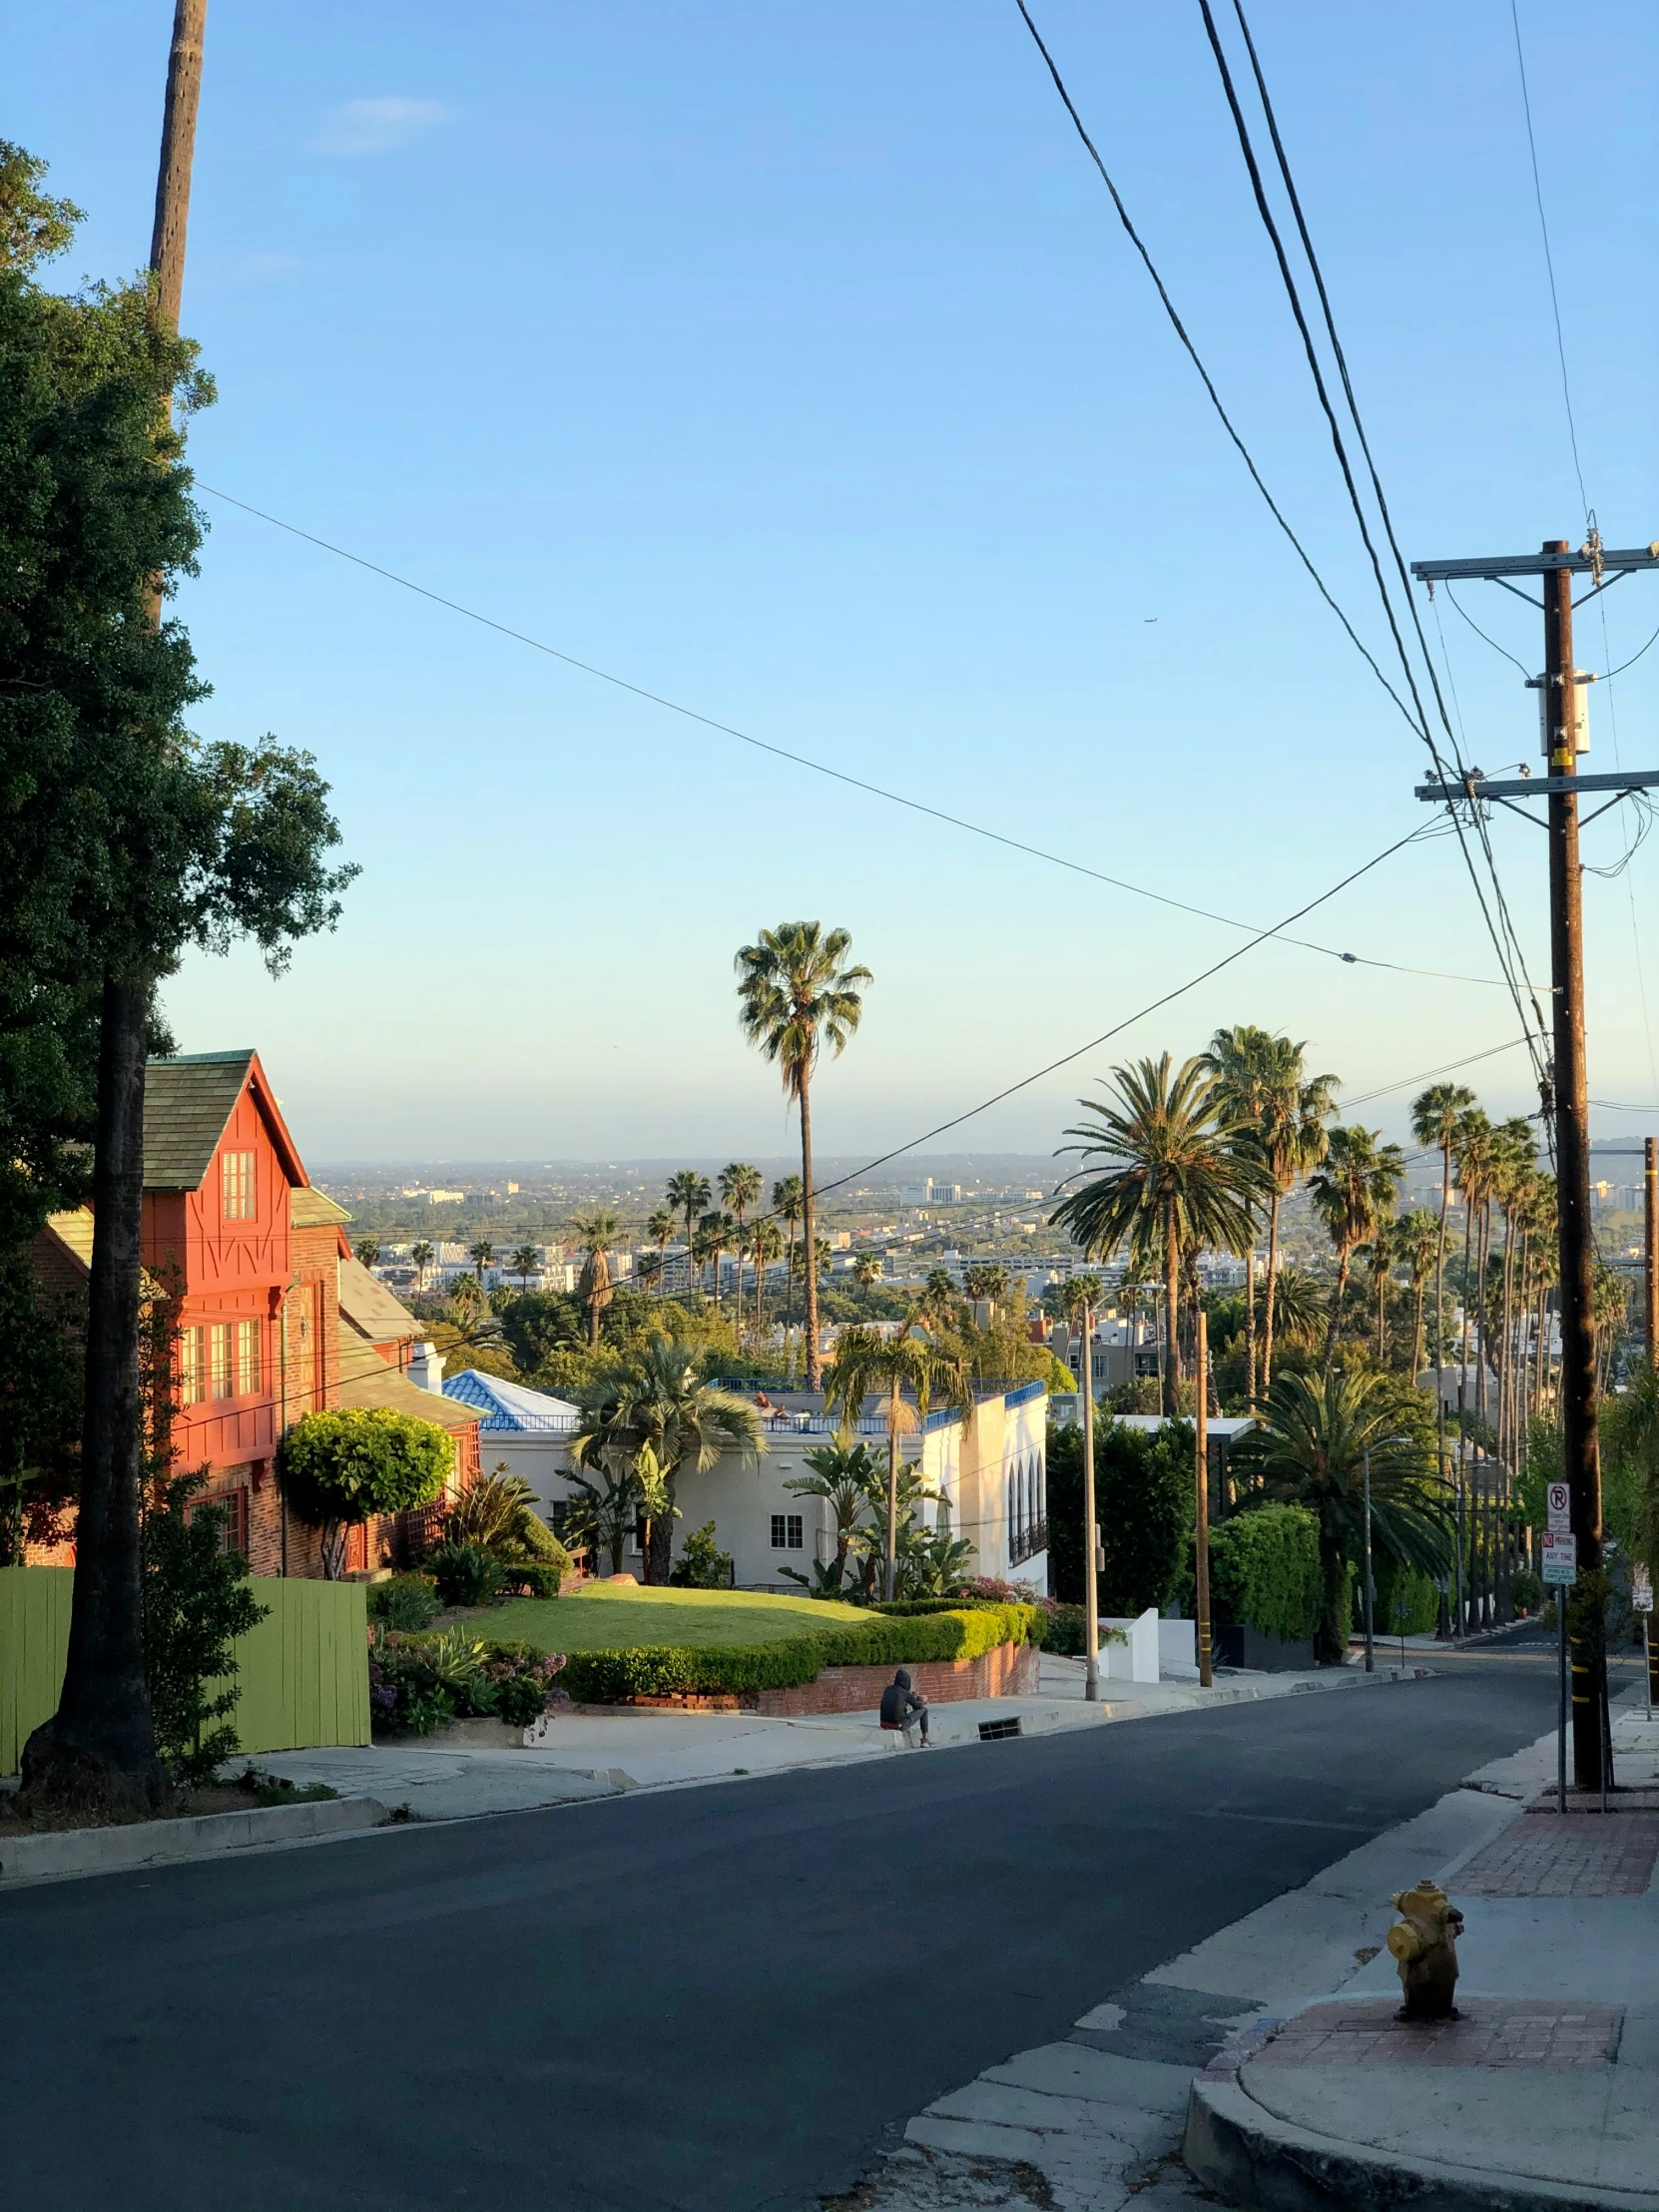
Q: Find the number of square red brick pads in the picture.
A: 2